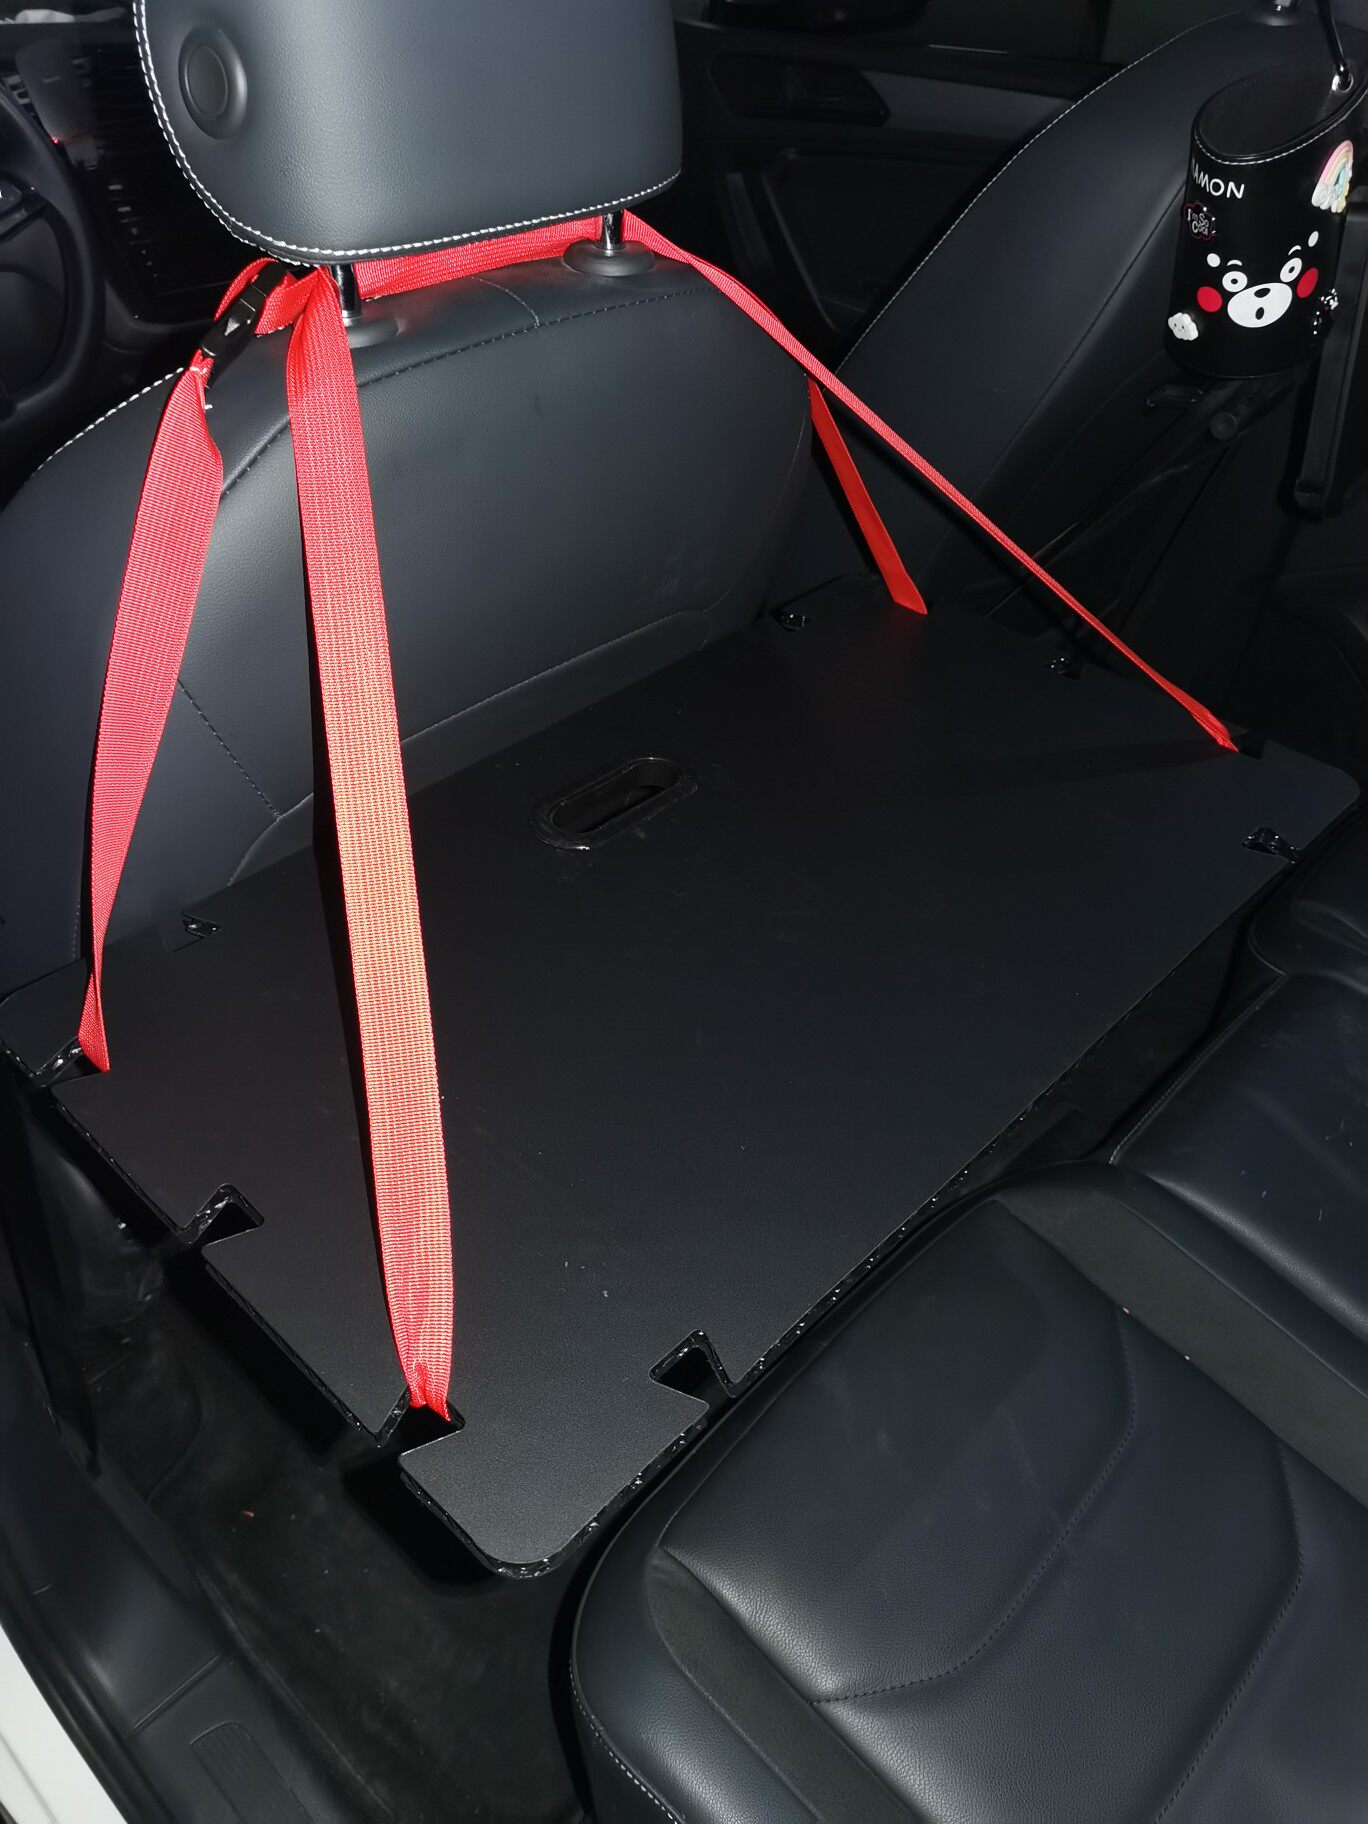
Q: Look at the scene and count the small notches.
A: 10